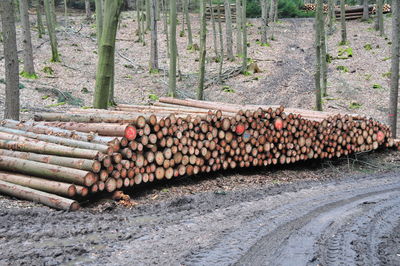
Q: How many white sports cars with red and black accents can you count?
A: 0